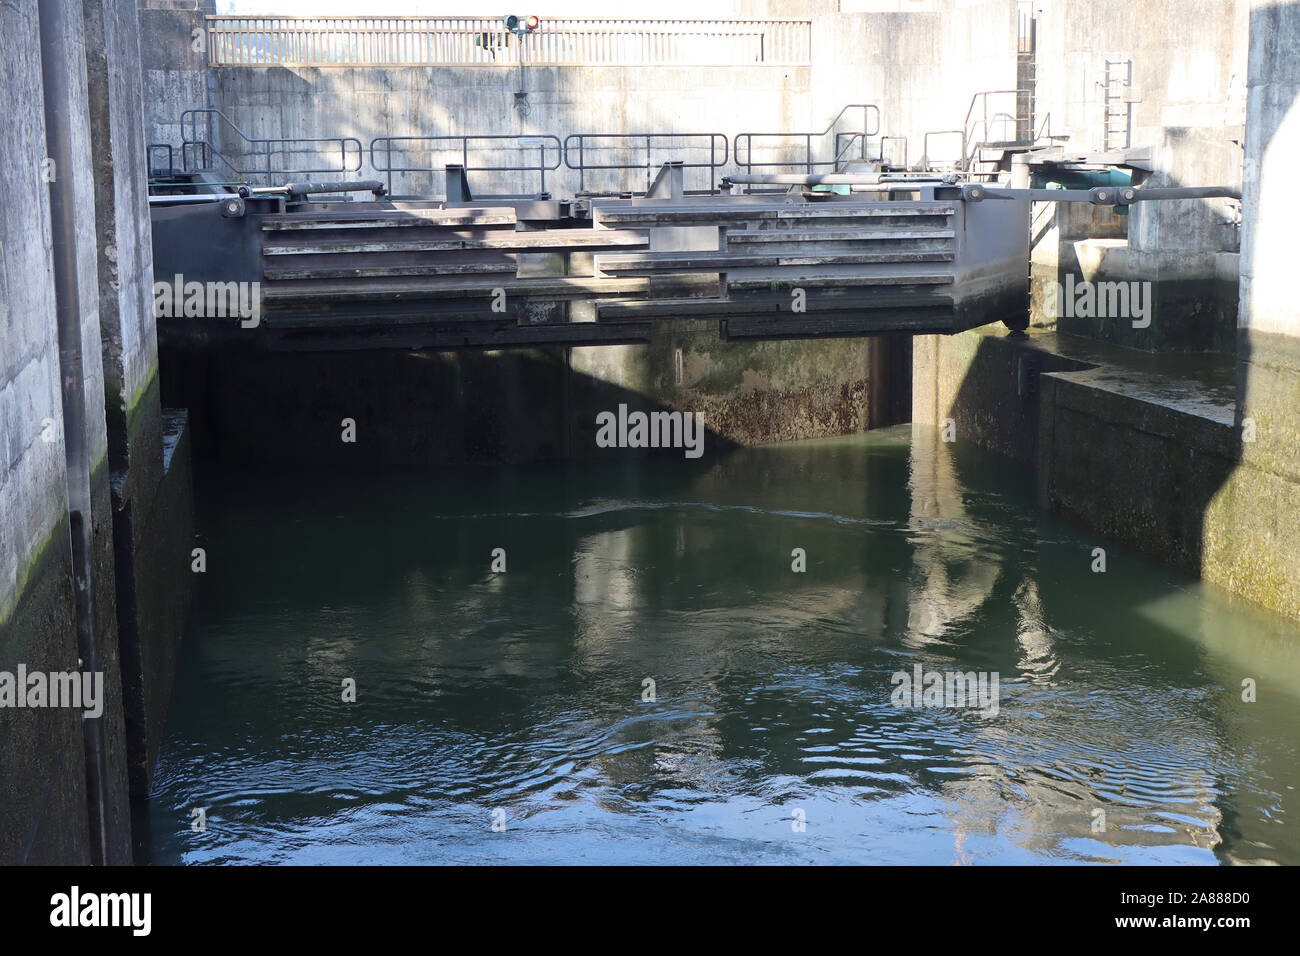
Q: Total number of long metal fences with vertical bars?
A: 1